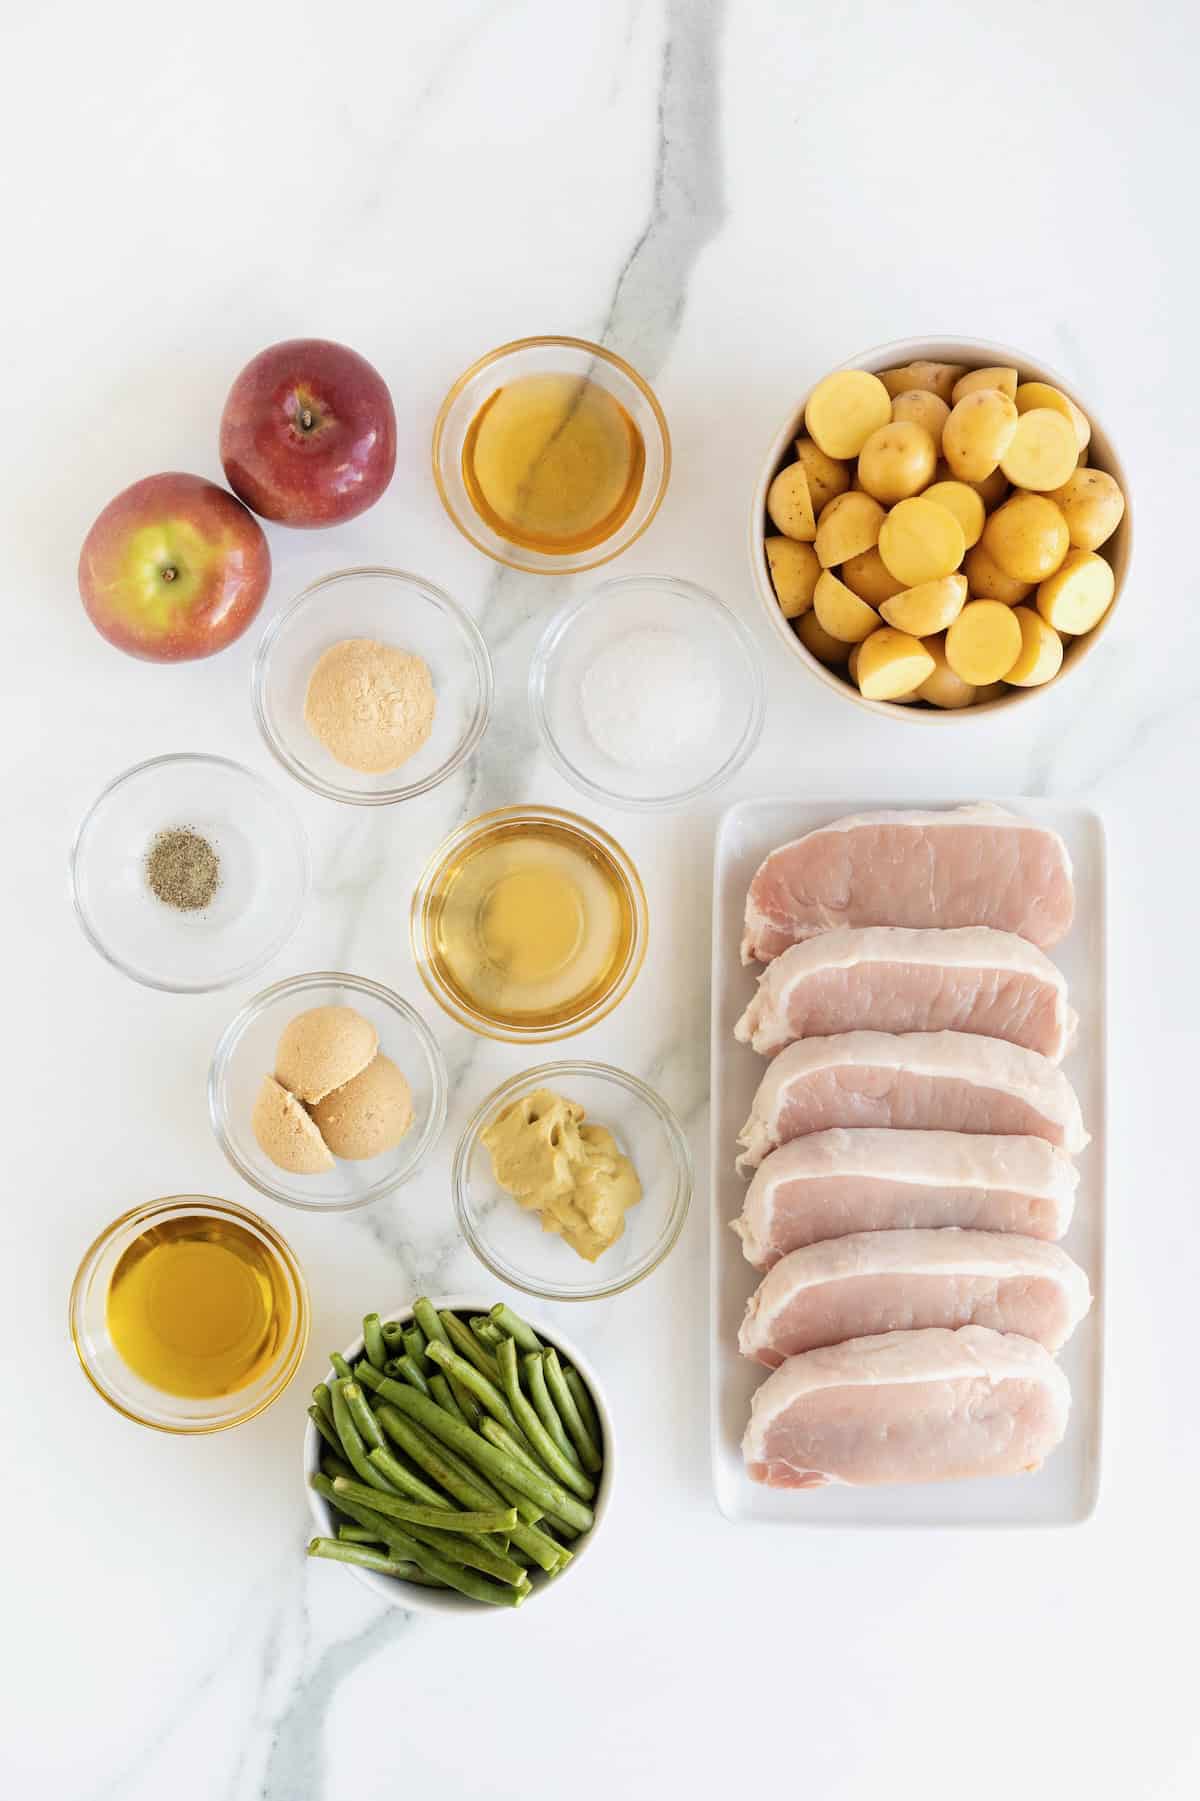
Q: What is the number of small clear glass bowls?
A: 8